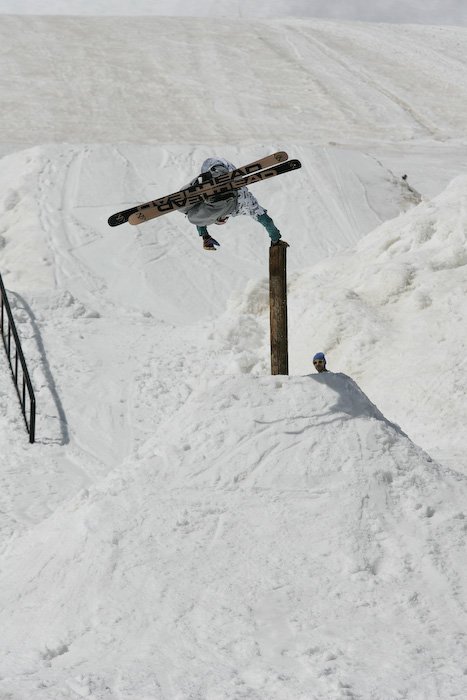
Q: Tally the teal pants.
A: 0